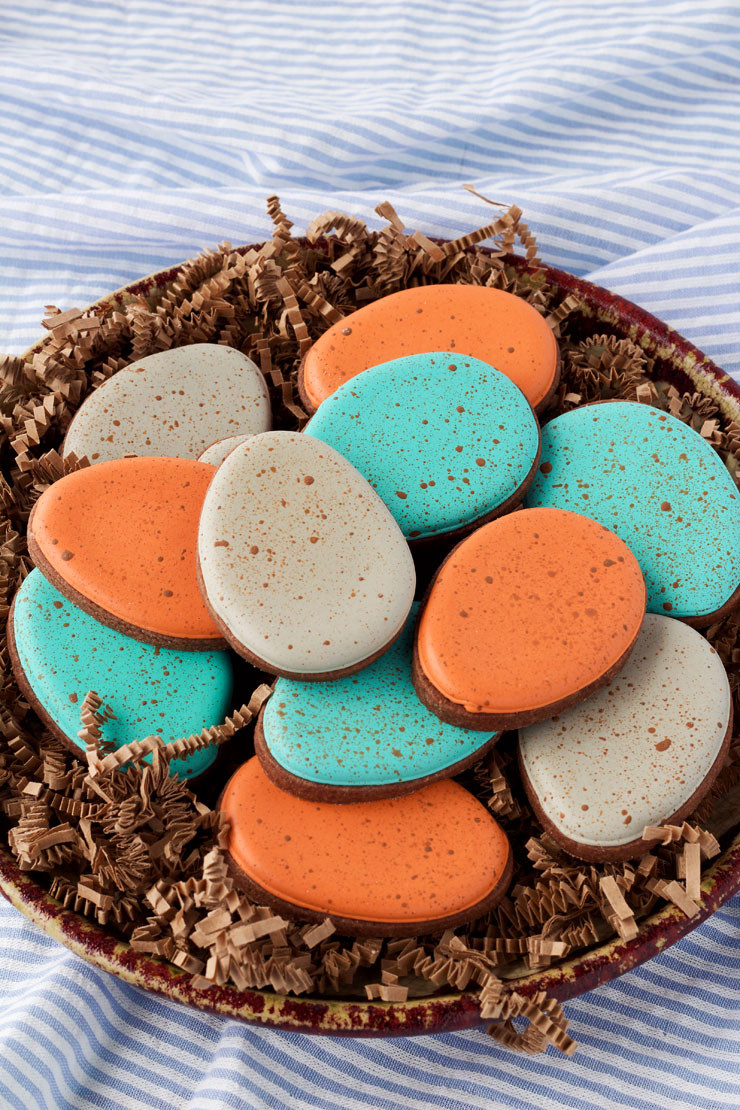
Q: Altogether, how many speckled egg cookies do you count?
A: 12